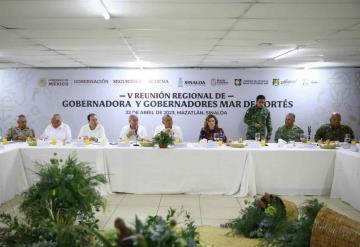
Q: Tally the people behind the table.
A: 9